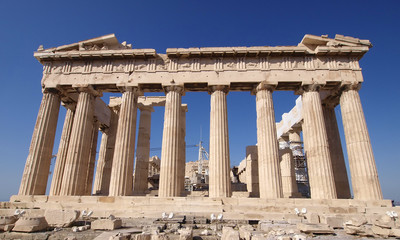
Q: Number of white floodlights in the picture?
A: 12